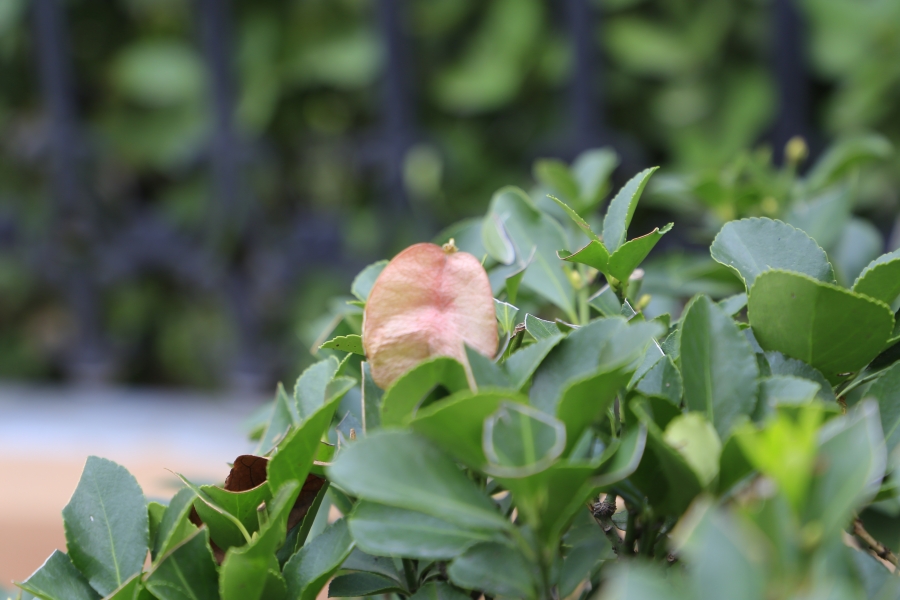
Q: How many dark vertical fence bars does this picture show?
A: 5